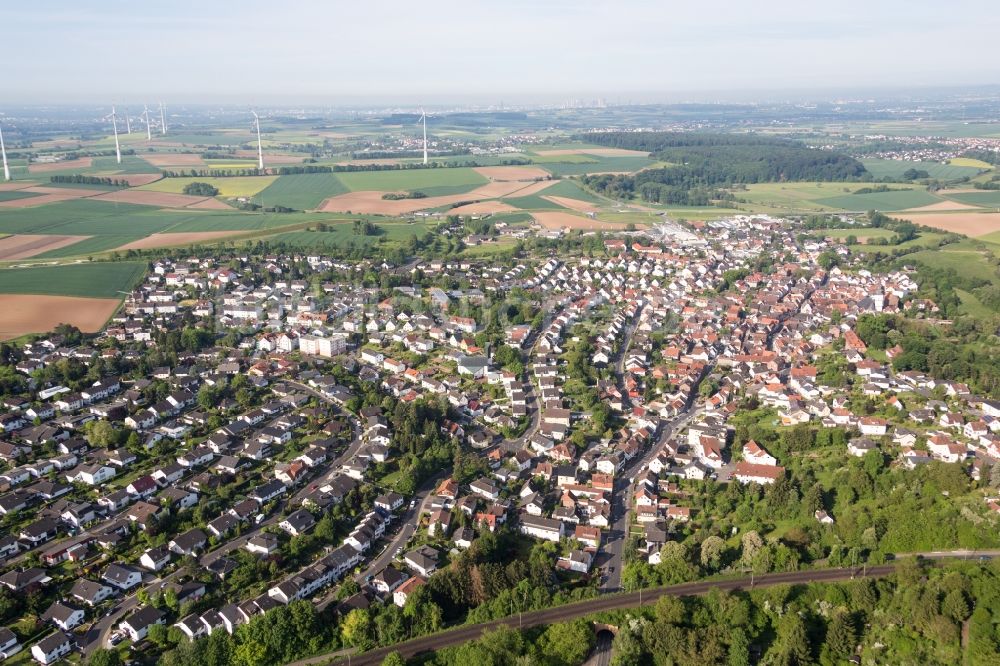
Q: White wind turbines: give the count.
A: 8